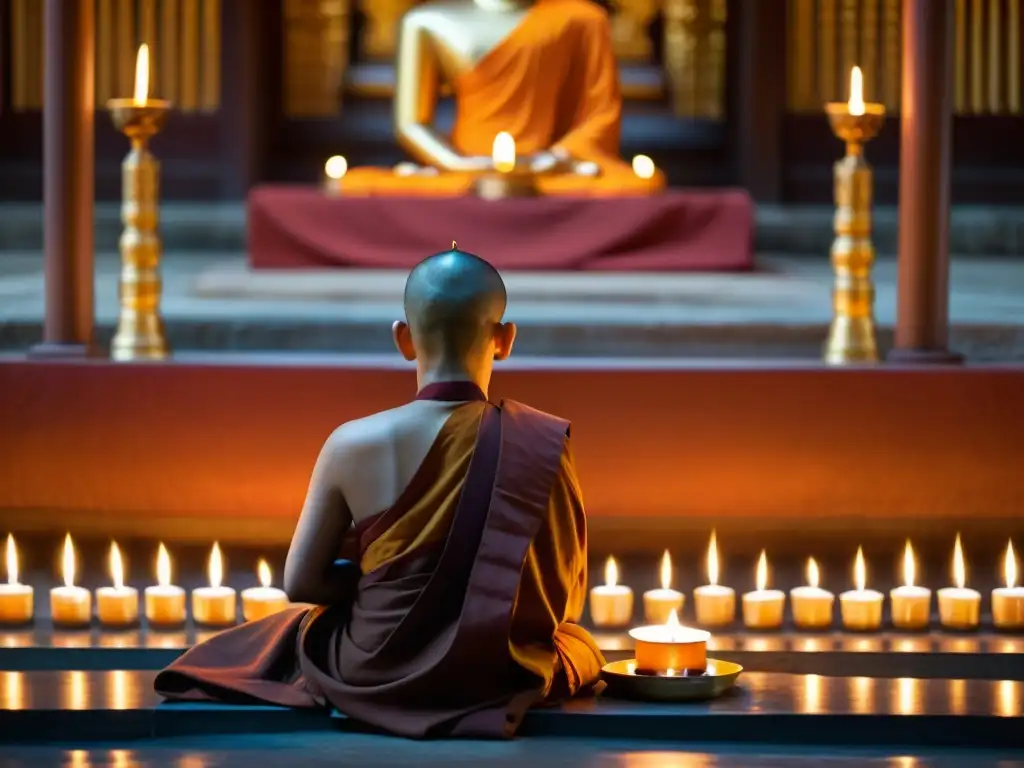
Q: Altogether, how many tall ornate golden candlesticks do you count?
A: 2